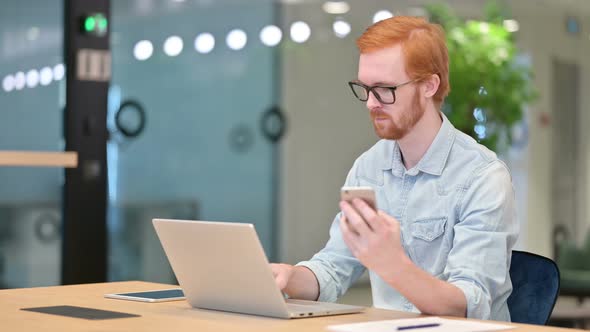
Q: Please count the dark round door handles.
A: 2